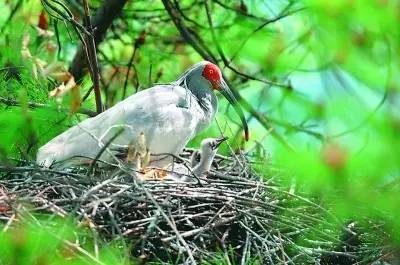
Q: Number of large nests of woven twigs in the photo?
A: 1